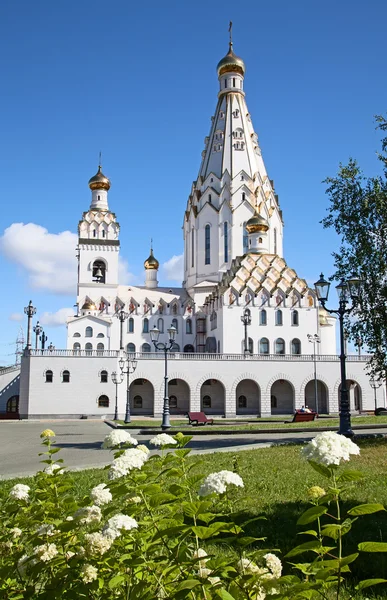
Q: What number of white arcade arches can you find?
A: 7